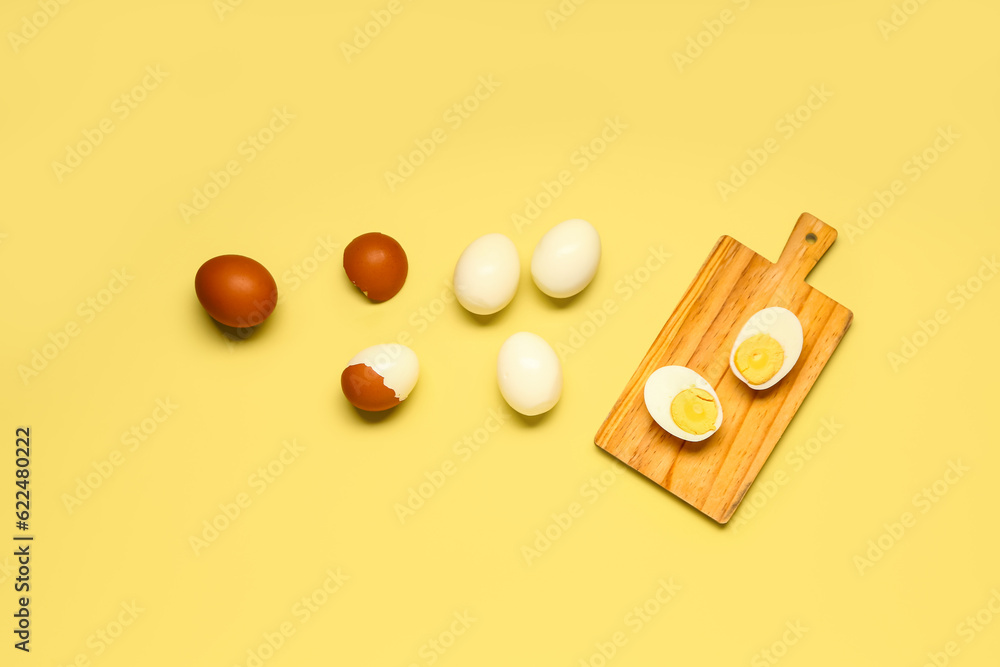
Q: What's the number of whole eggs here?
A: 5